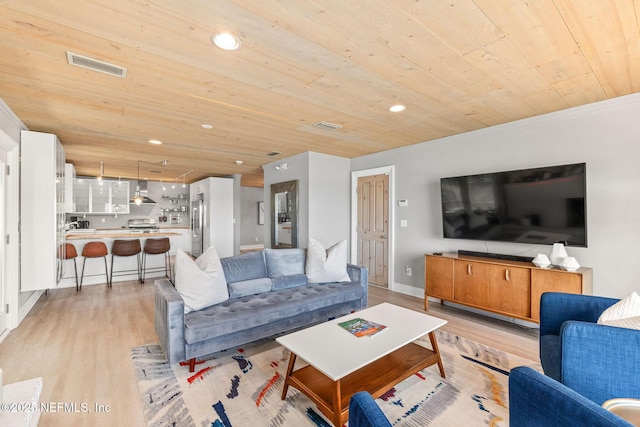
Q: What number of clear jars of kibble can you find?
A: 0